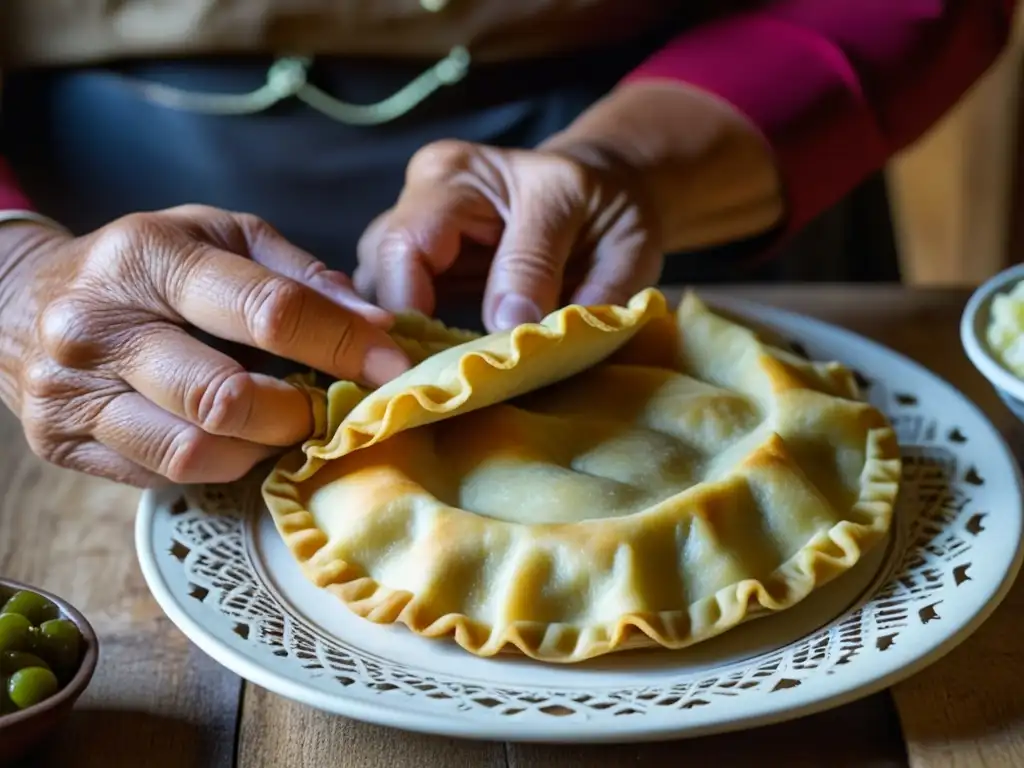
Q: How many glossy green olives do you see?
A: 5